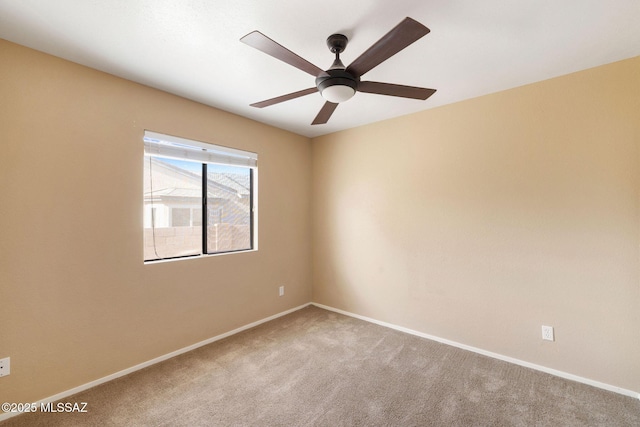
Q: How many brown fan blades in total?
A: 5